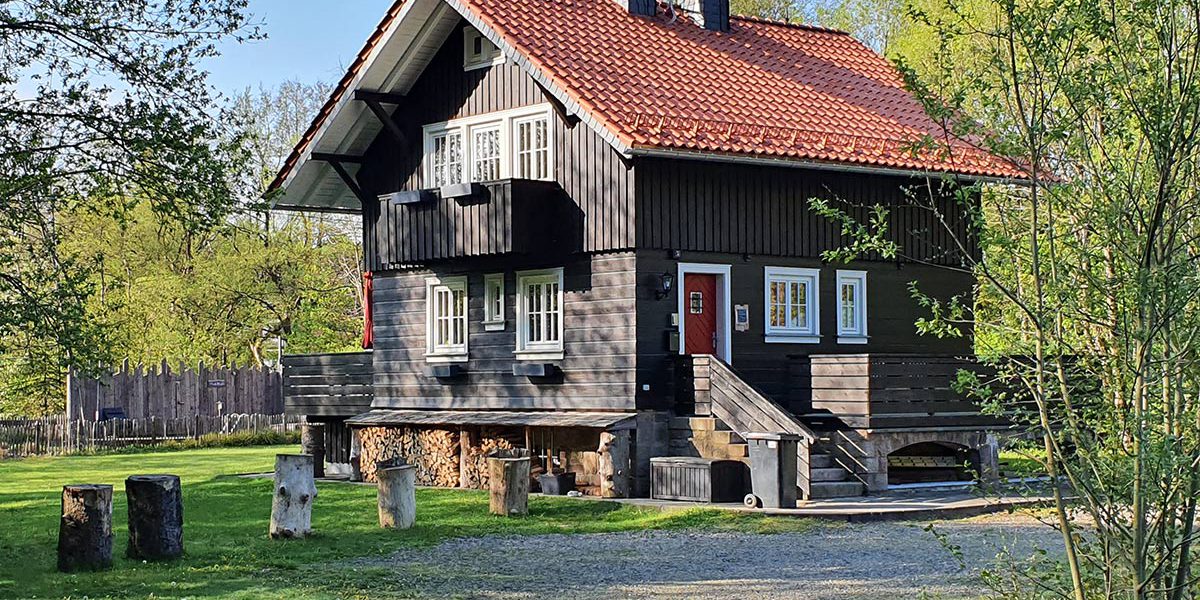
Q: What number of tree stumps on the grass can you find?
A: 5